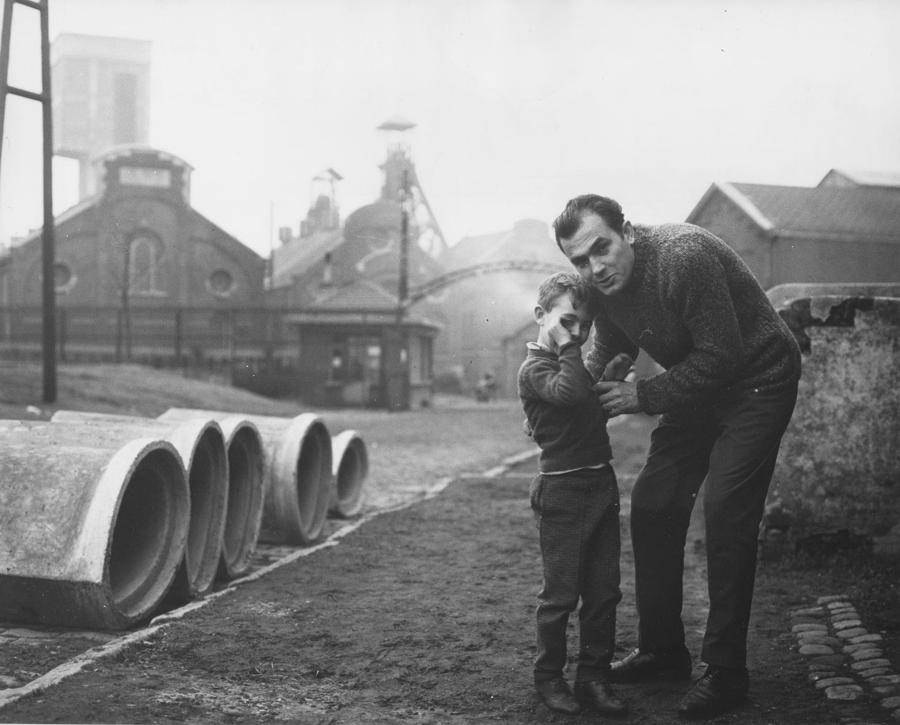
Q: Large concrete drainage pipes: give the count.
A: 5